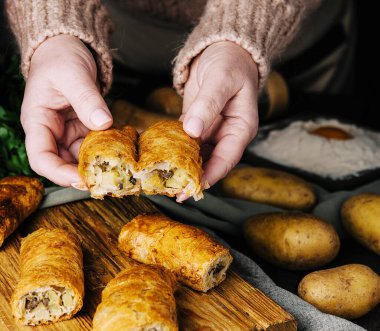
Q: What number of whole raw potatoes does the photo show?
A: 4